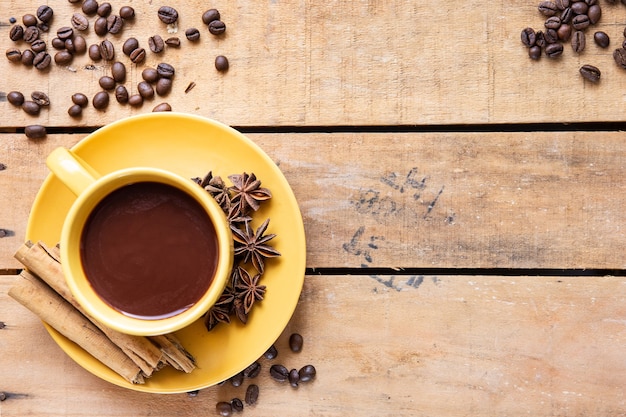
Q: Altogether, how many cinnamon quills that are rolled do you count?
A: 3